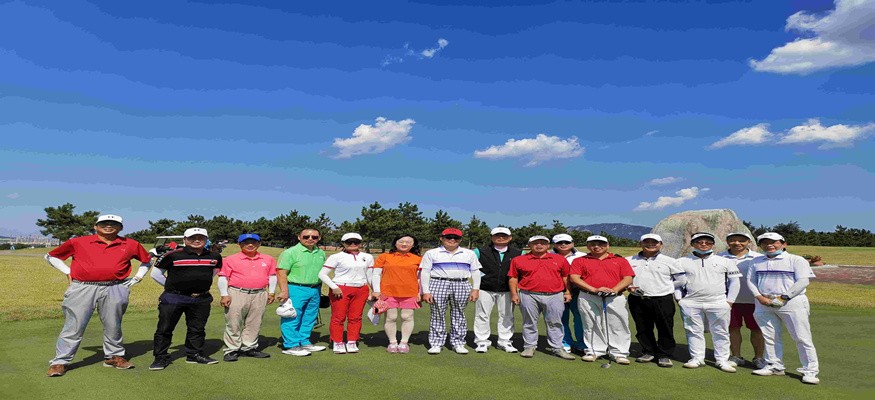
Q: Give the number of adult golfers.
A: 15